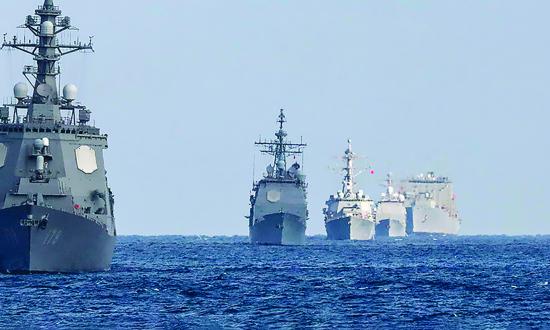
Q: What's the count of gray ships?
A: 5